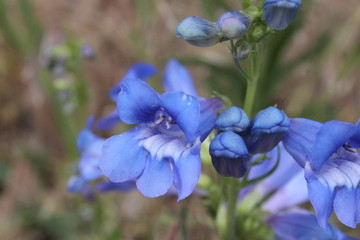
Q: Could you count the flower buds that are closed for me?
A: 6